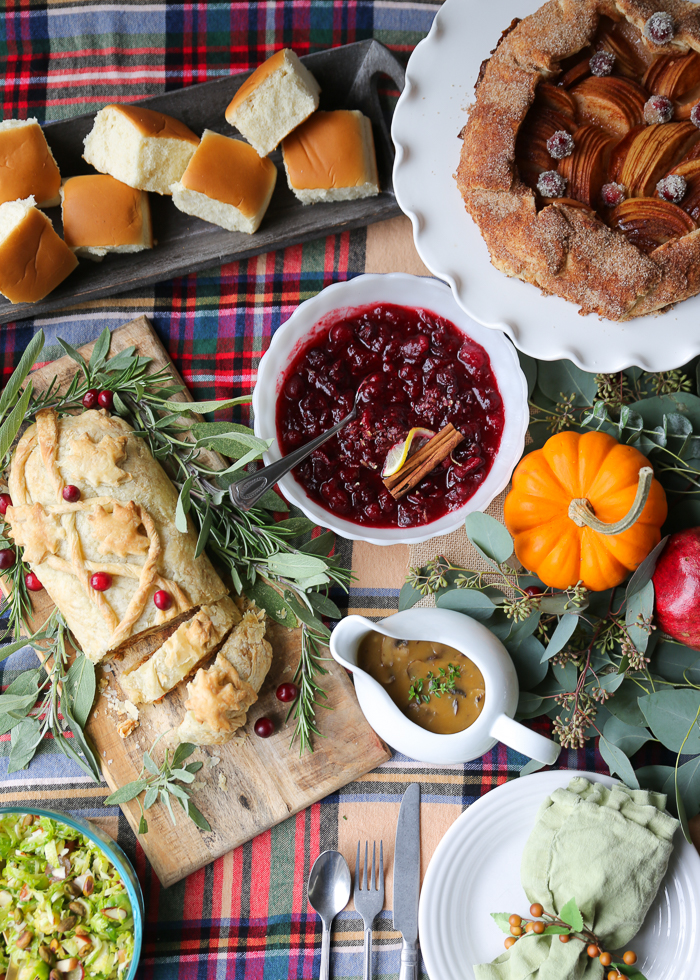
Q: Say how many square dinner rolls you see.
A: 7